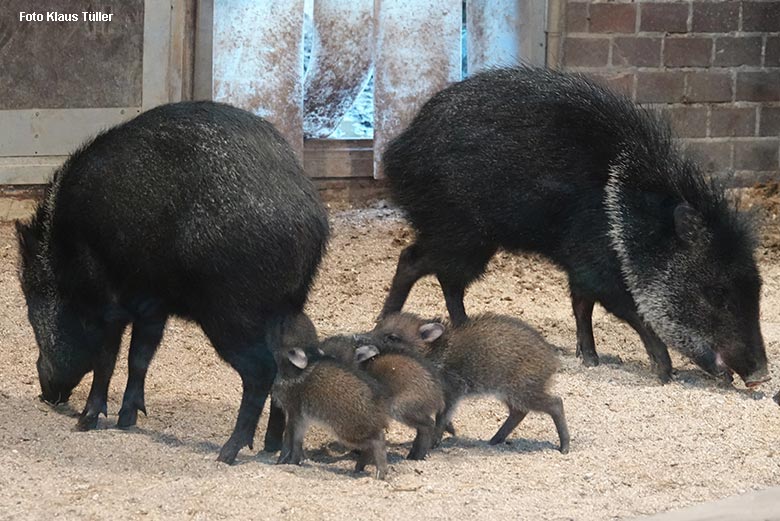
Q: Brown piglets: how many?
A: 3